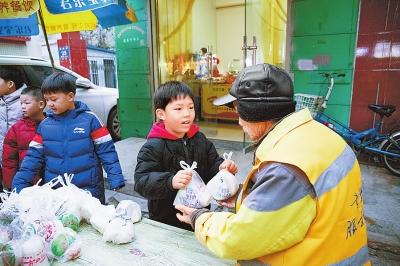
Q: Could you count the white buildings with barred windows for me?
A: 1